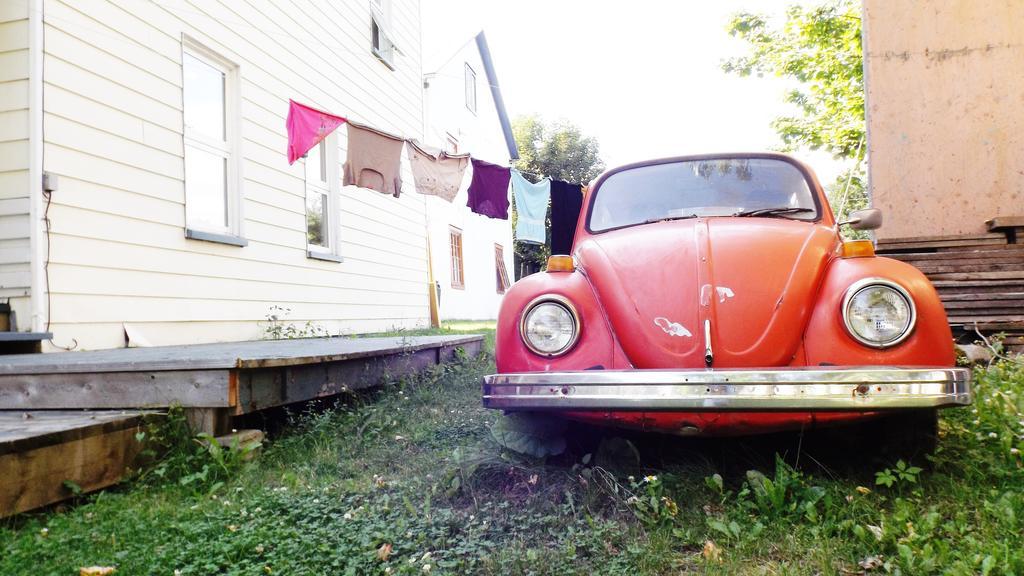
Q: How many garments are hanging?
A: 6